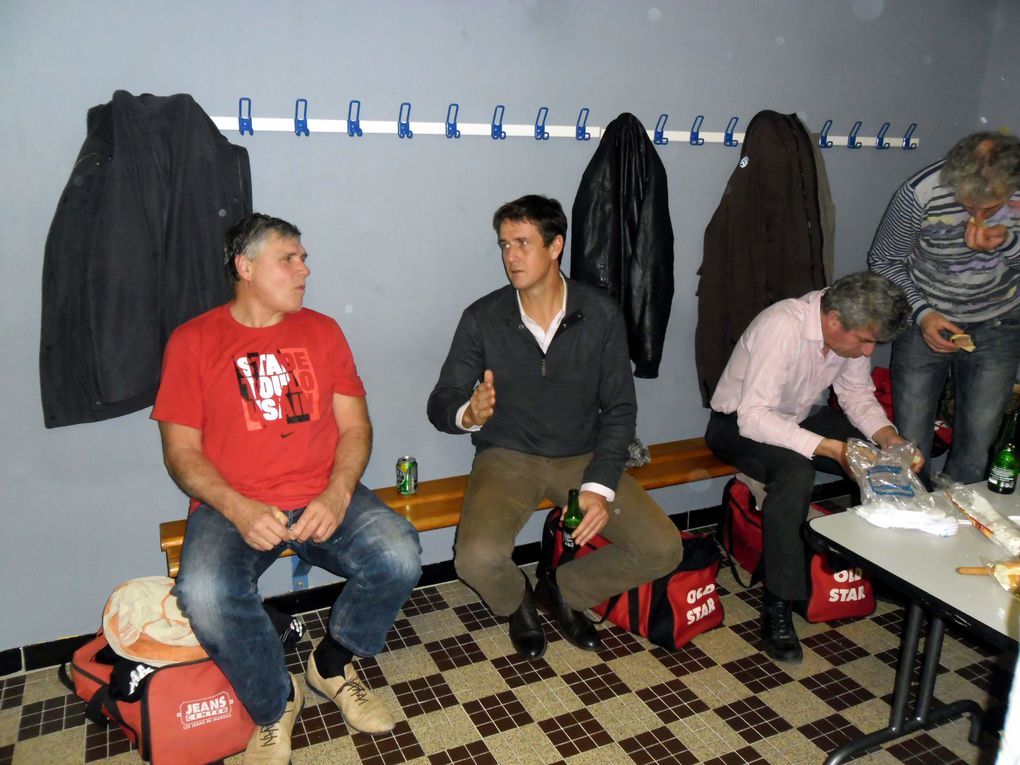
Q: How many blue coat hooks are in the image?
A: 15